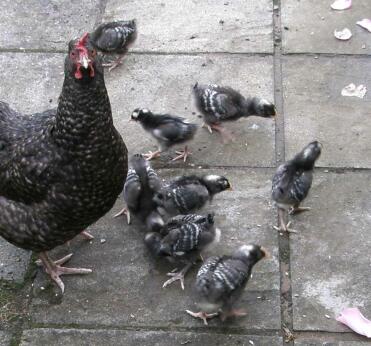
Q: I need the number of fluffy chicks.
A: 8